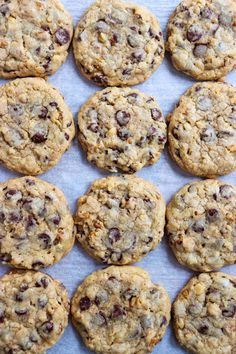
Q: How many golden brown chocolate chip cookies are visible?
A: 12